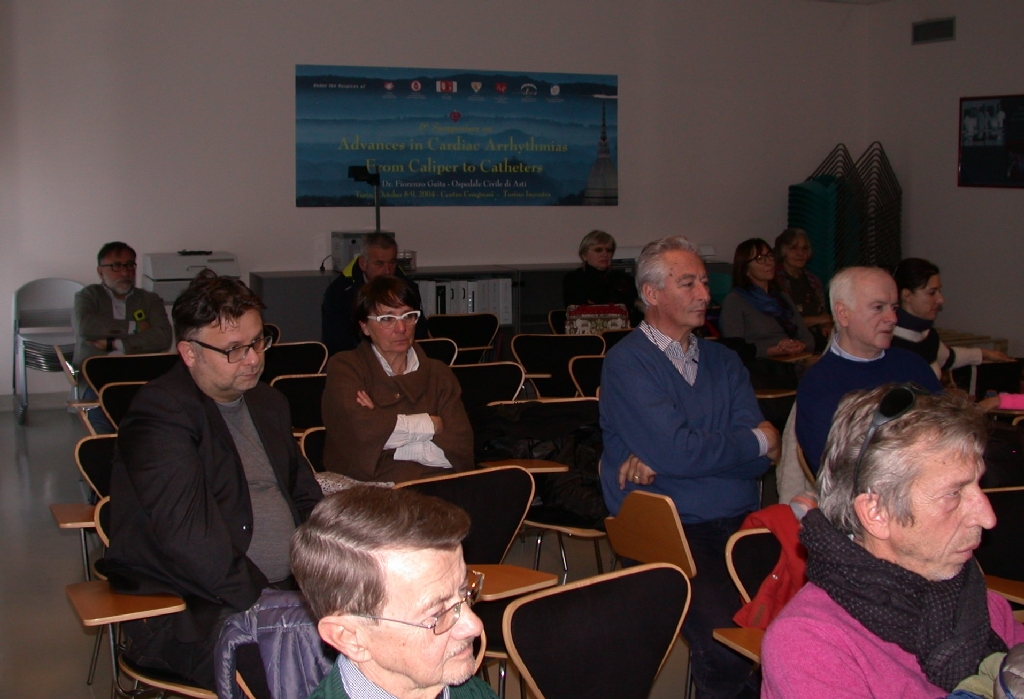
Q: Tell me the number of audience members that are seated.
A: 12